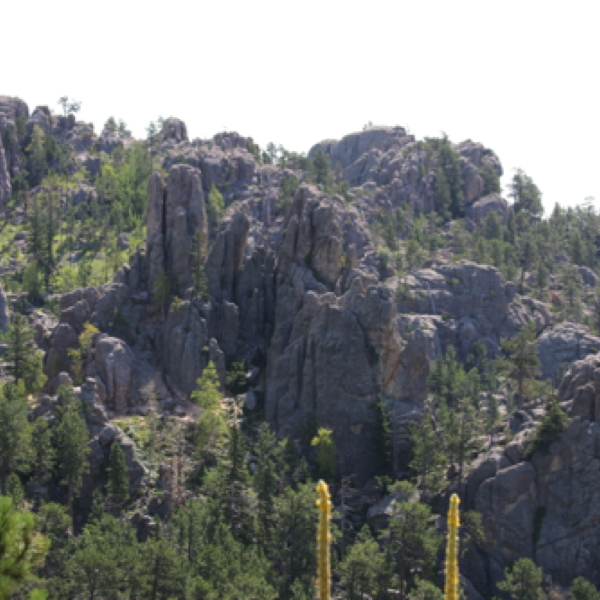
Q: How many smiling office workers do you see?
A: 0